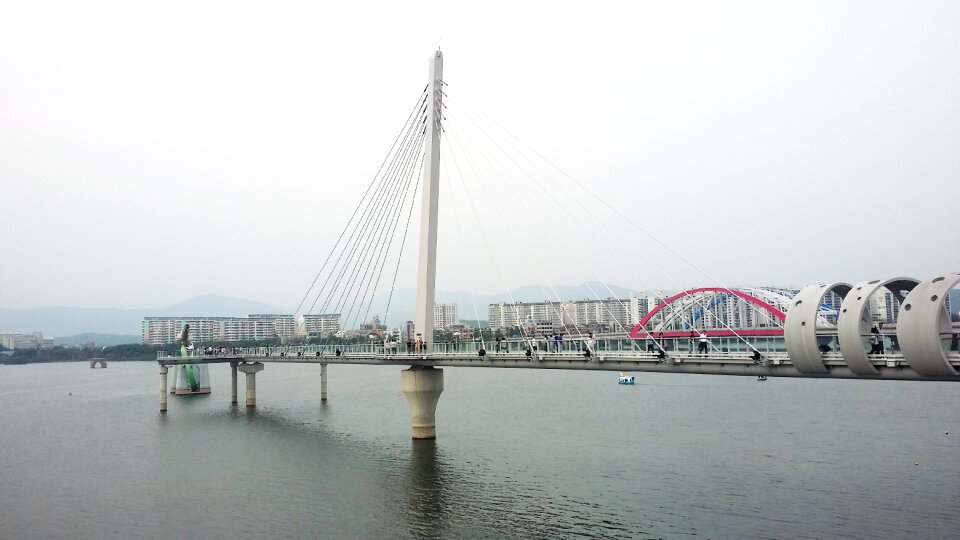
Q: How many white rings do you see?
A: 3